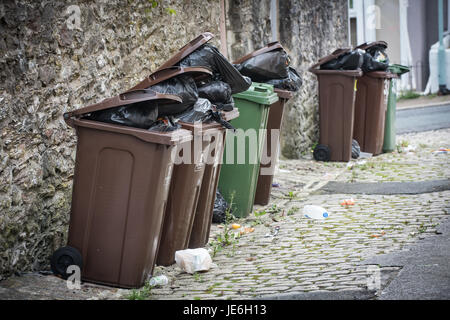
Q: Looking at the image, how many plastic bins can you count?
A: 8